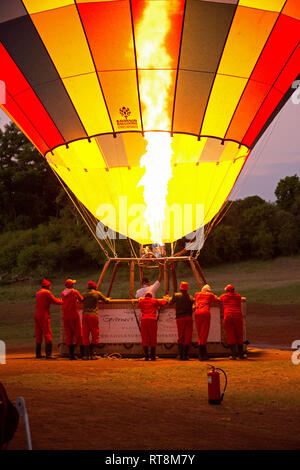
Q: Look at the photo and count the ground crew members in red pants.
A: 7